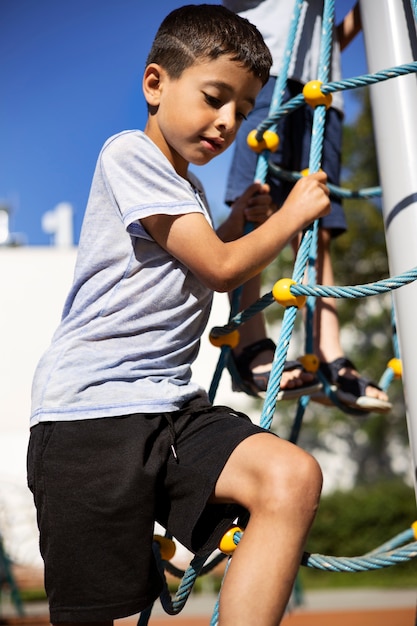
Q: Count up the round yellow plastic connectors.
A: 10